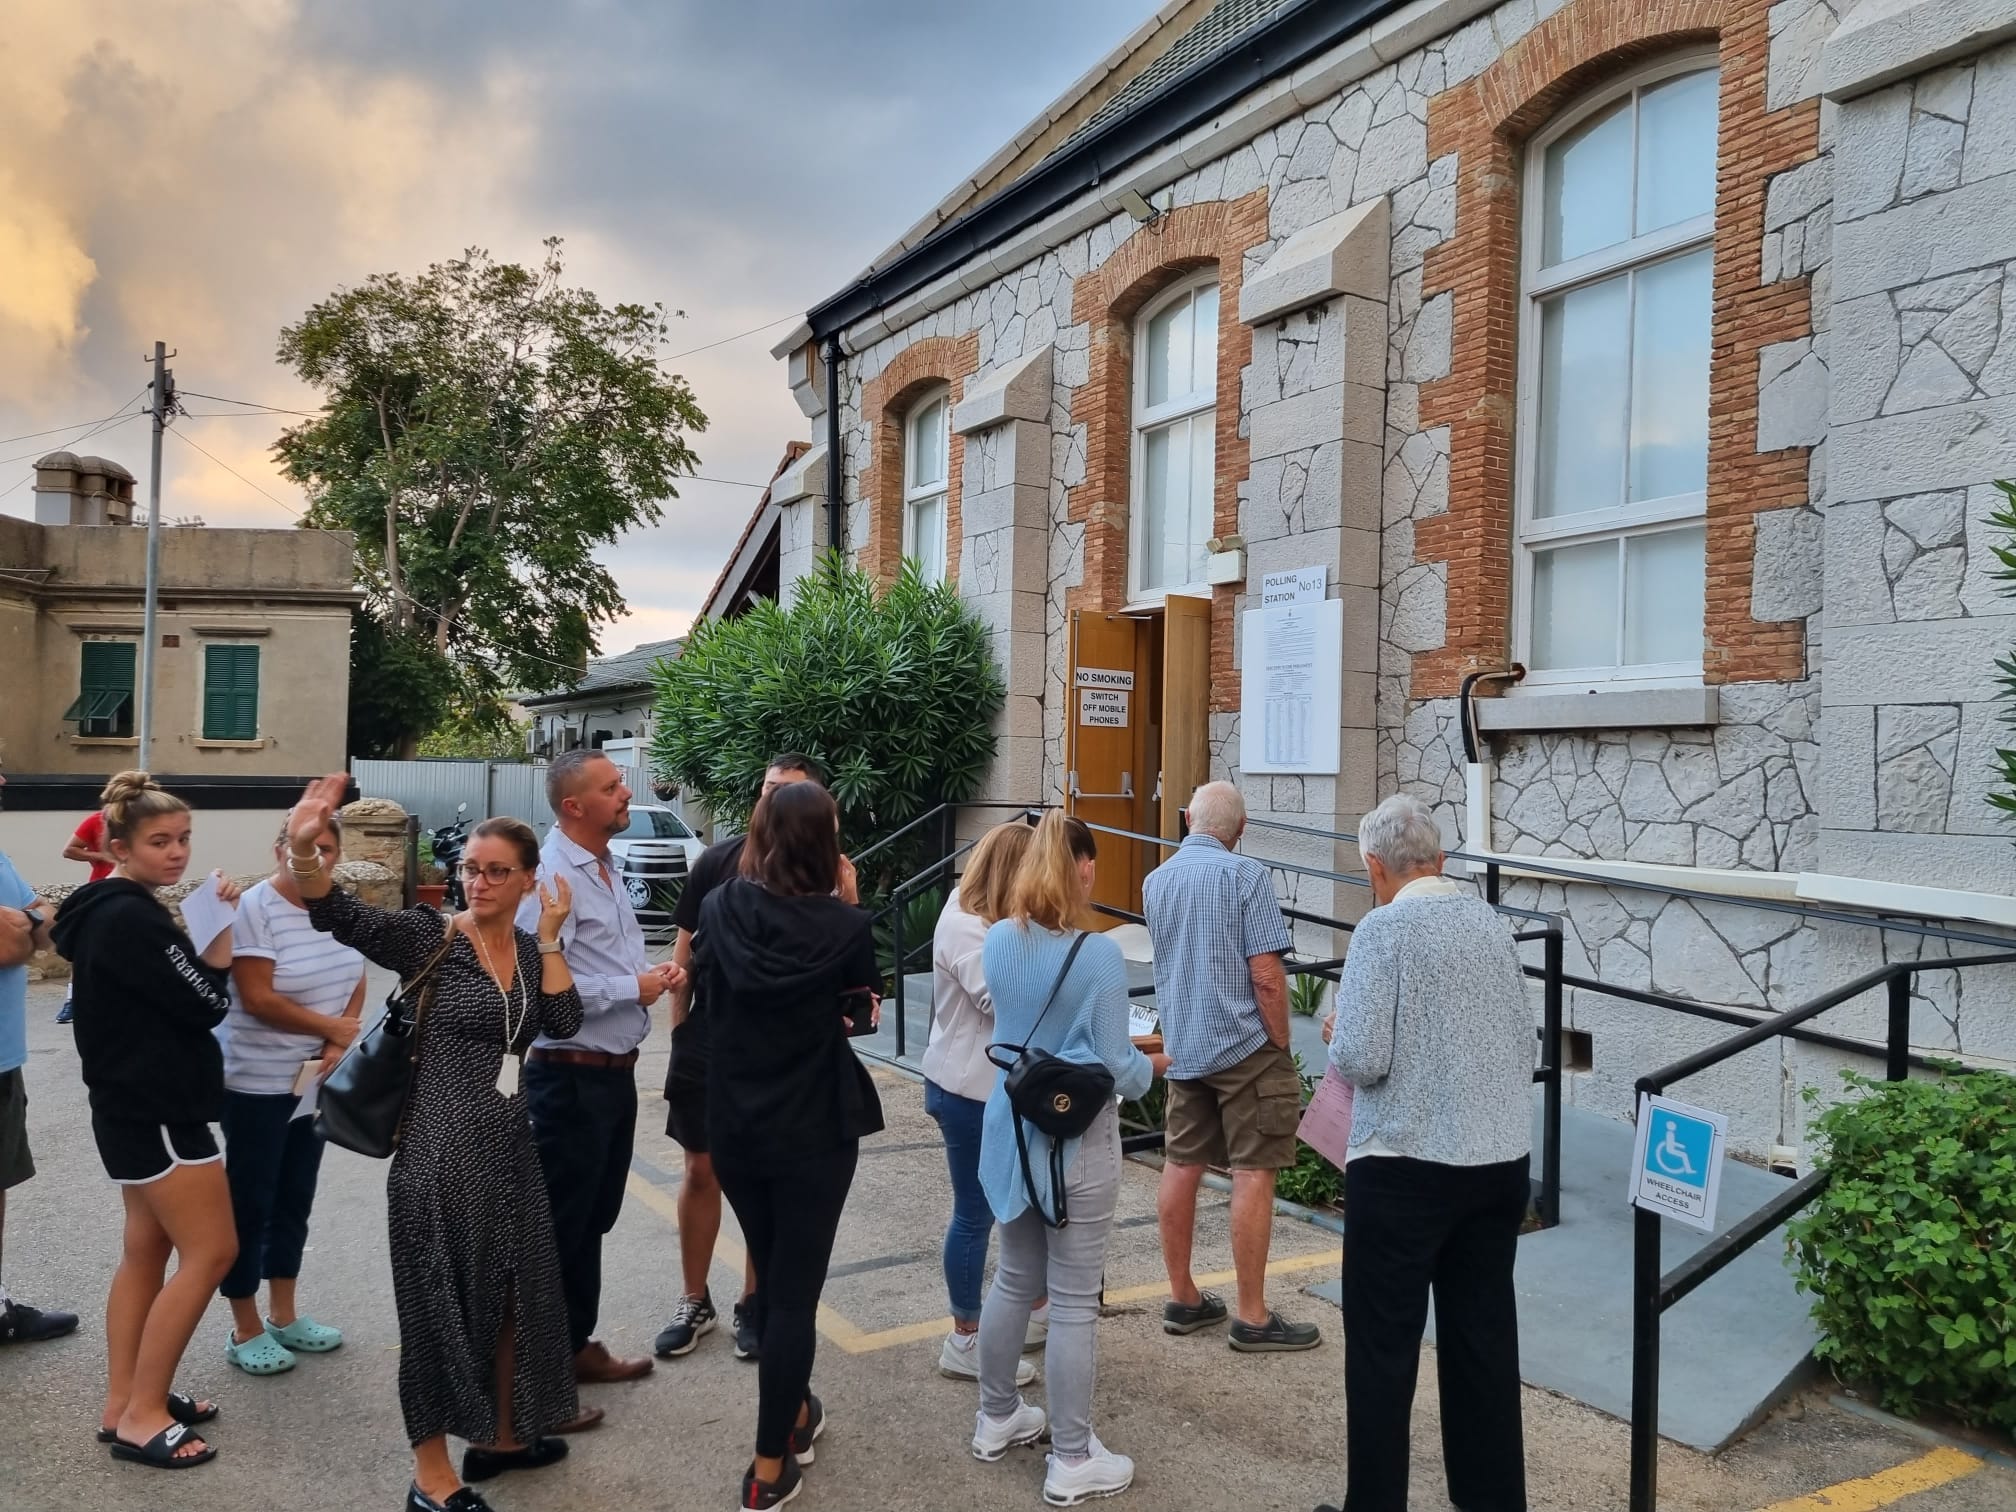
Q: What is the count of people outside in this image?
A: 12